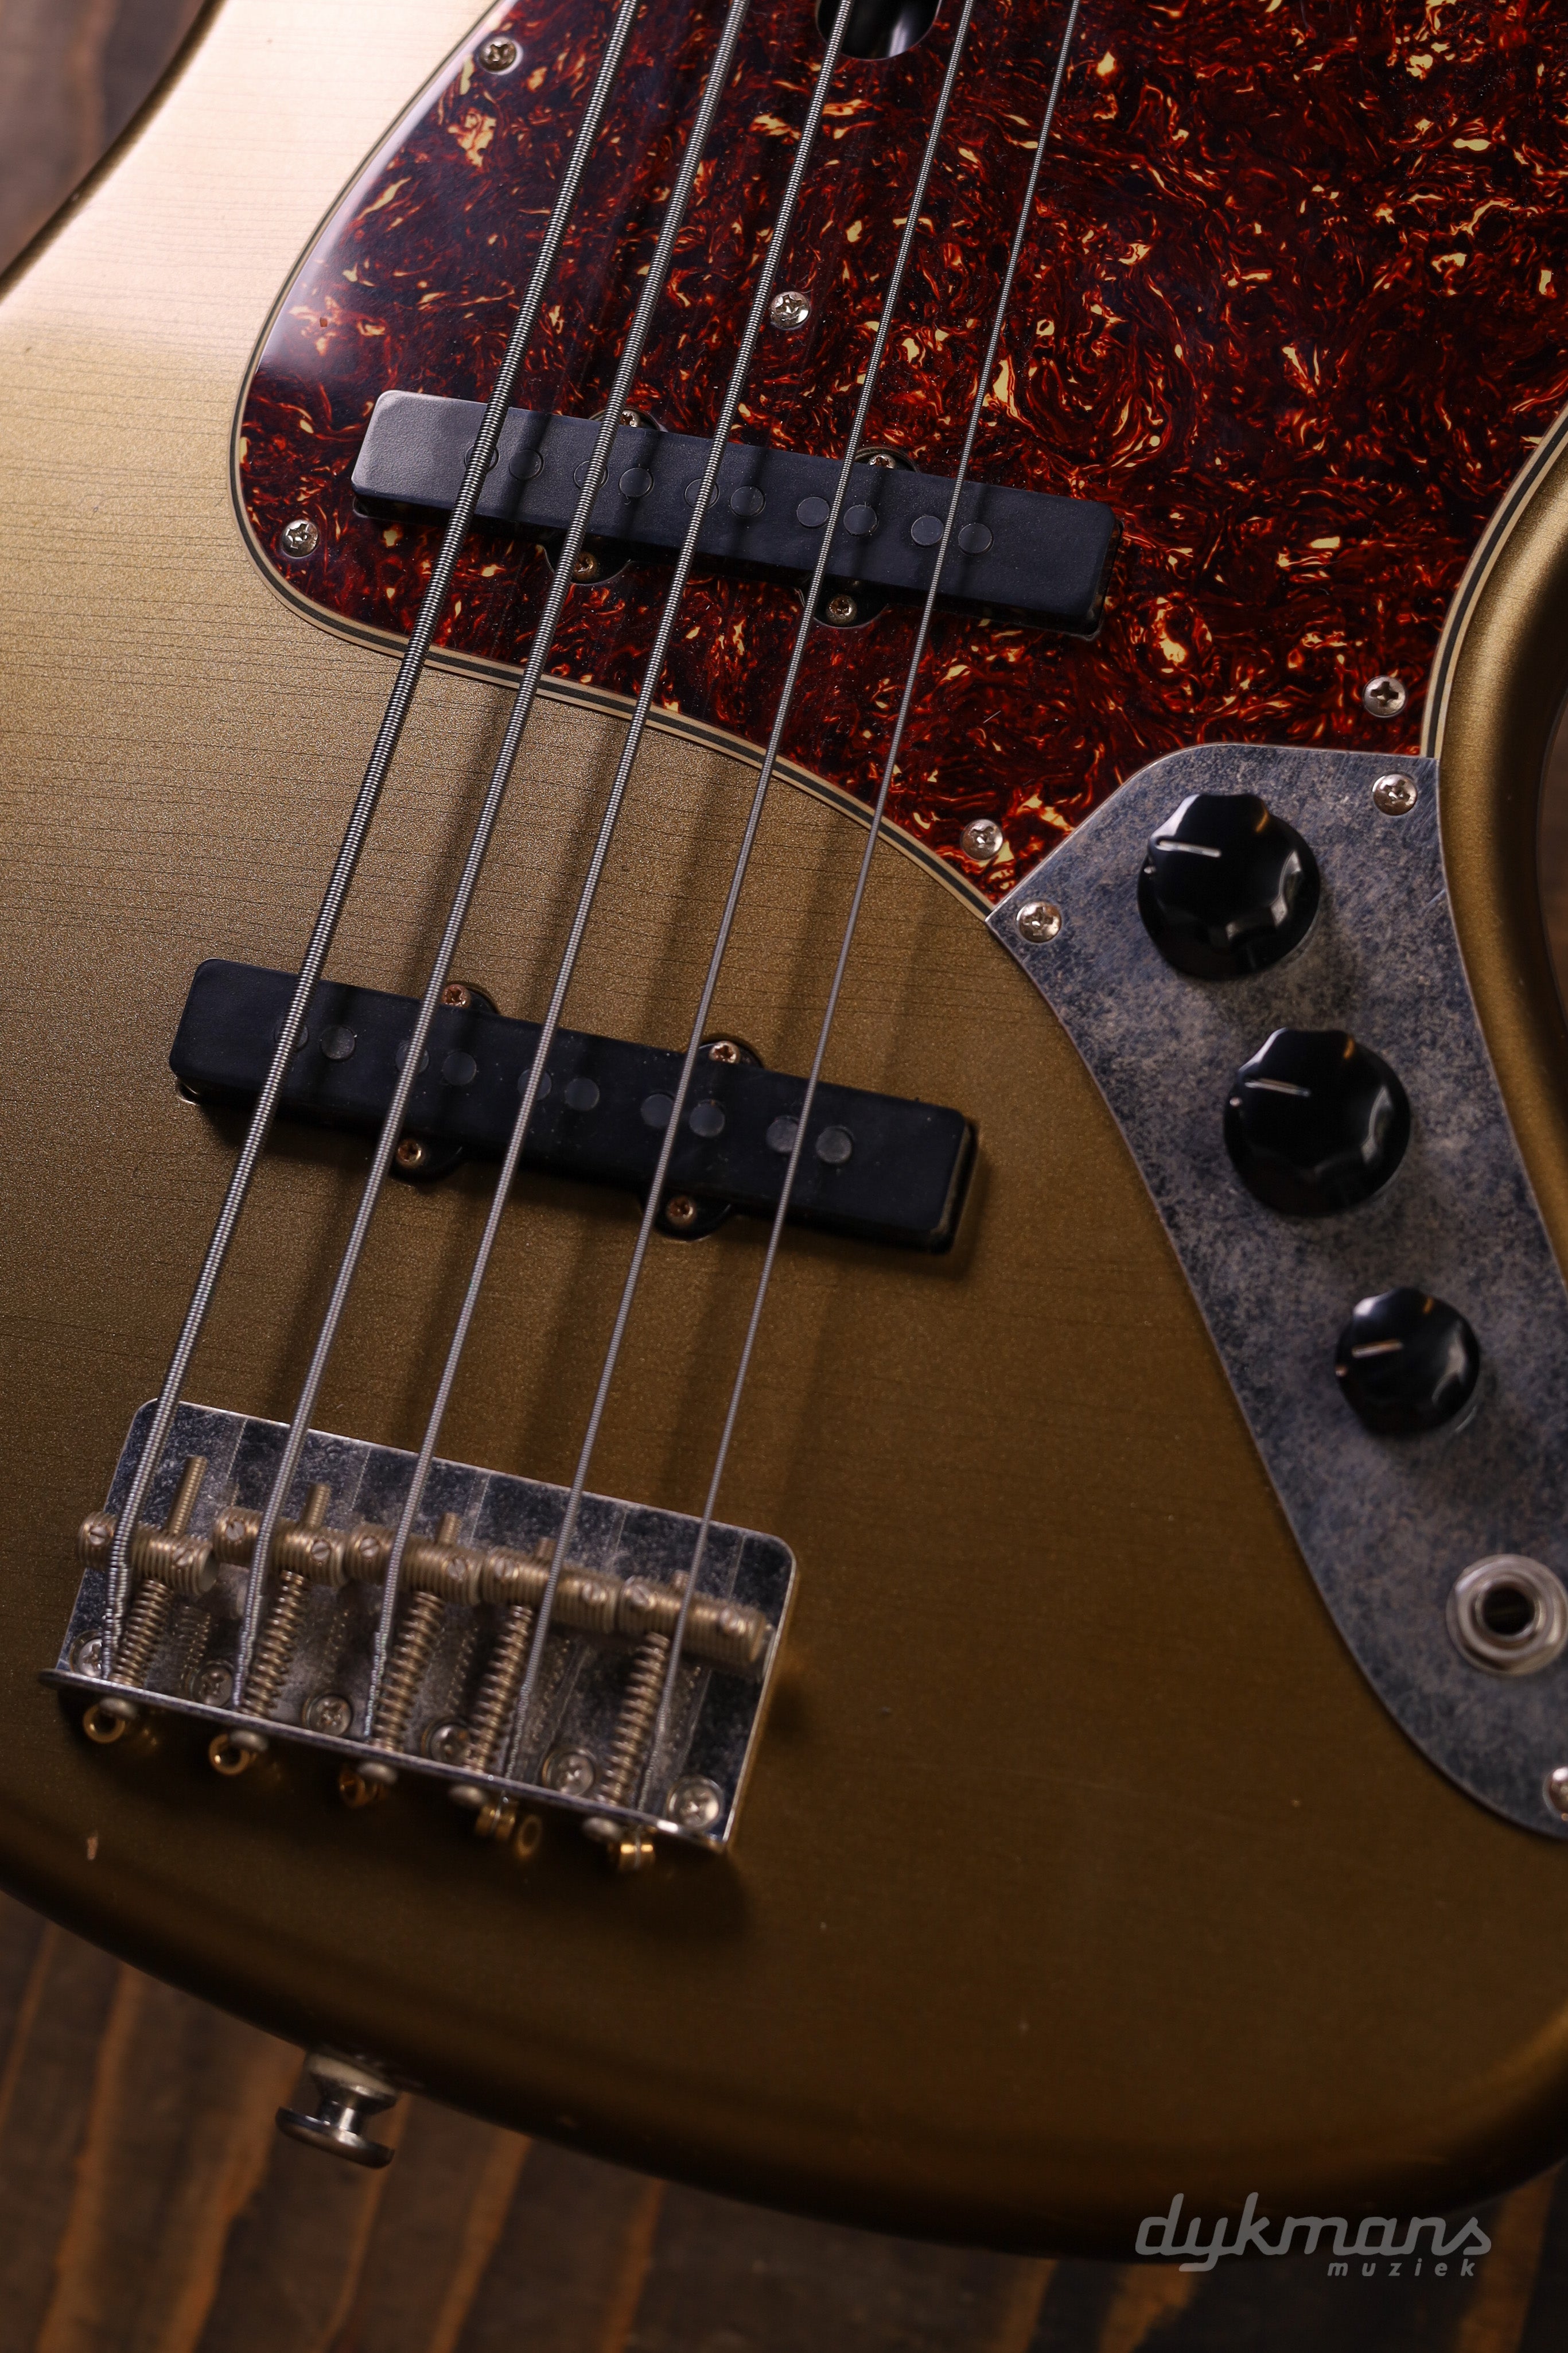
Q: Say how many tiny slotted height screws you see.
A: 10